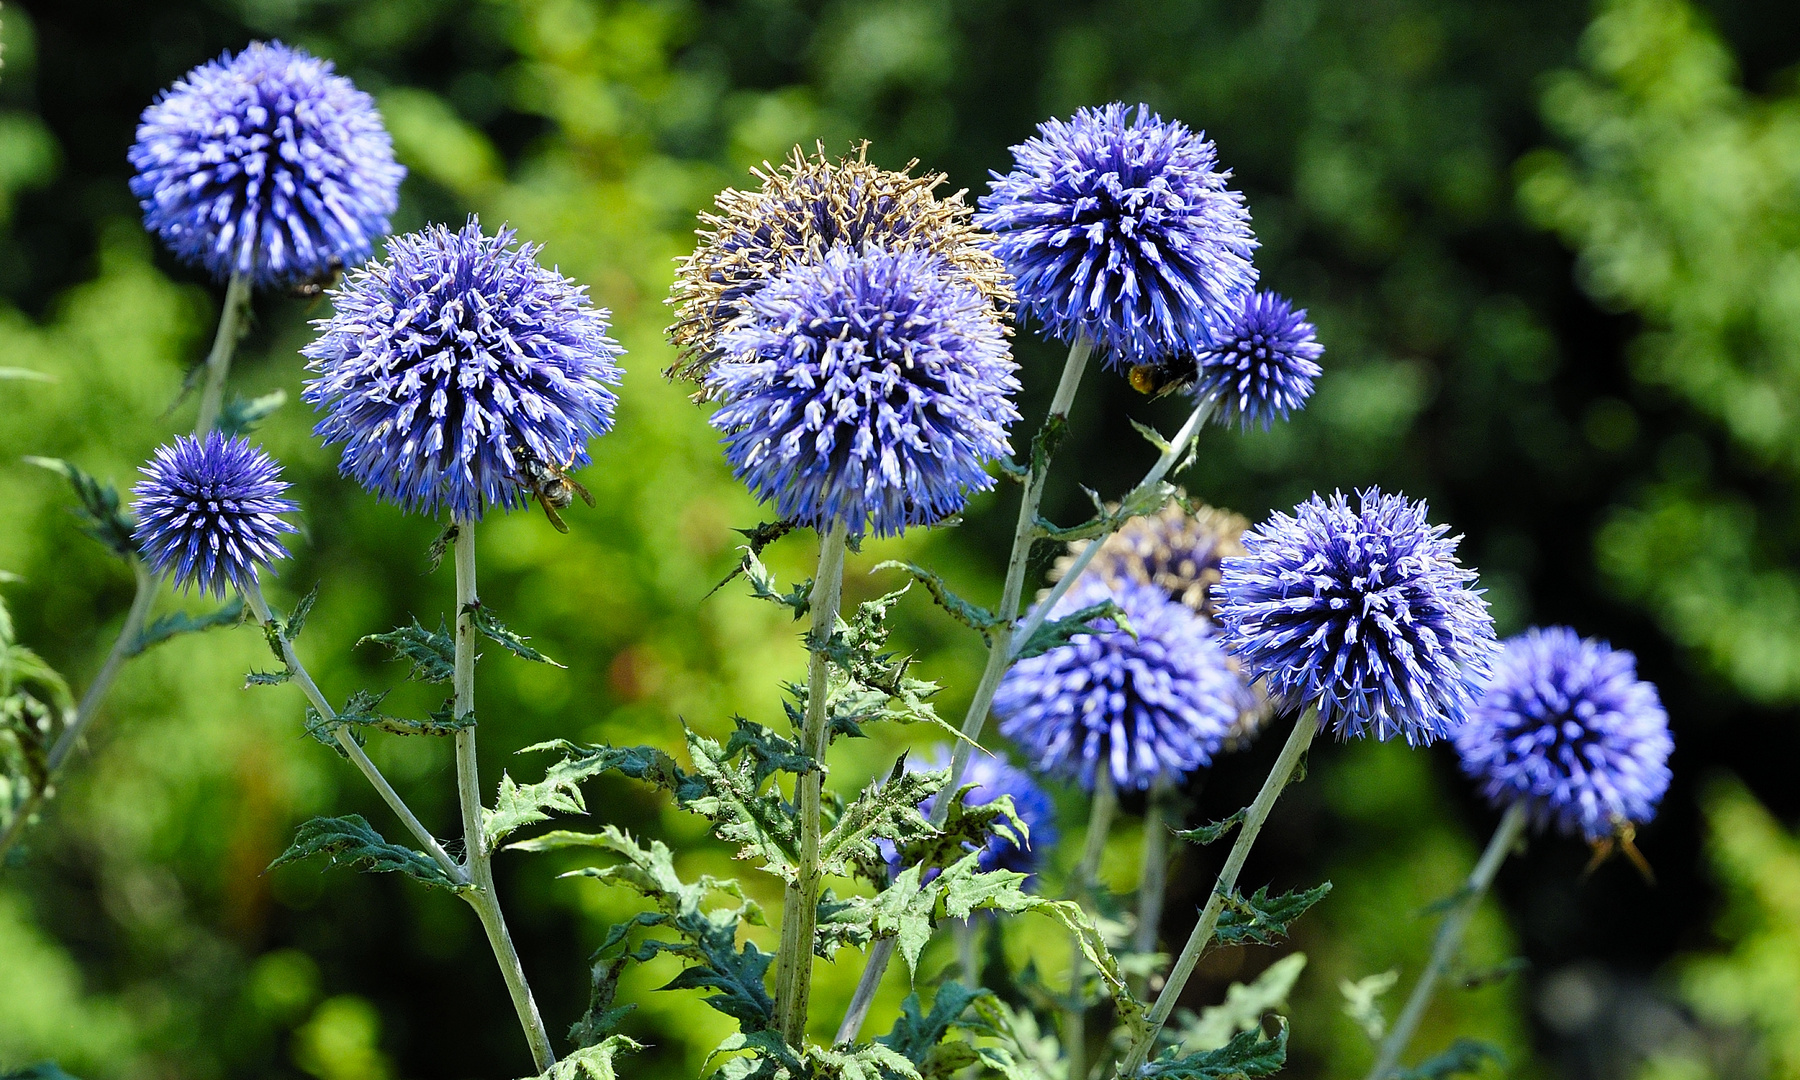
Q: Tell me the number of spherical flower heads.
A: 12